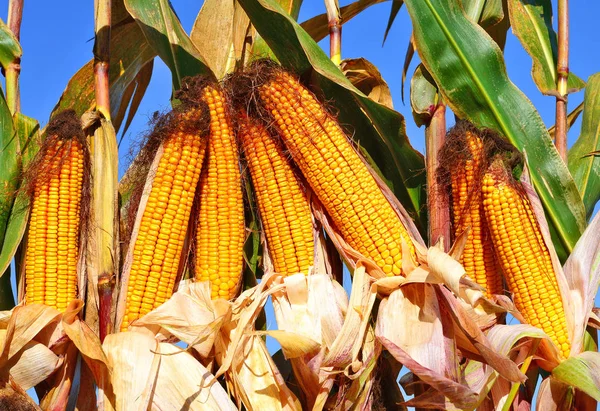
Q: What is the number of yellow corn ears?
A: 7